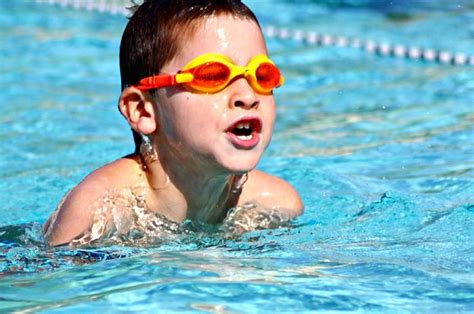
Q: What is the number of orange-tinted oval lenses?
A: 2